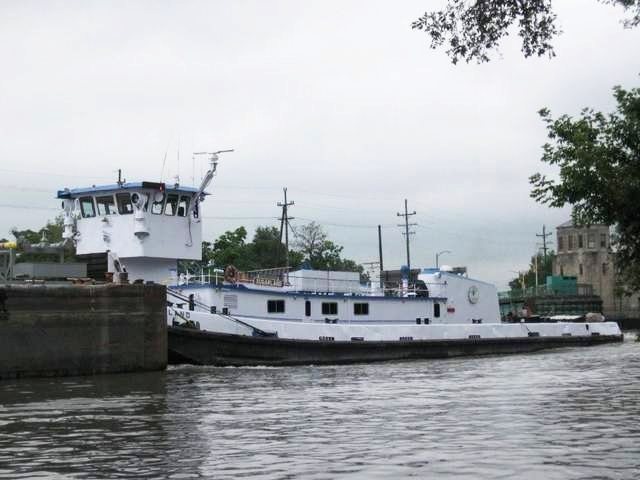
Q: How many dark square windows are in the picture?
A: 3